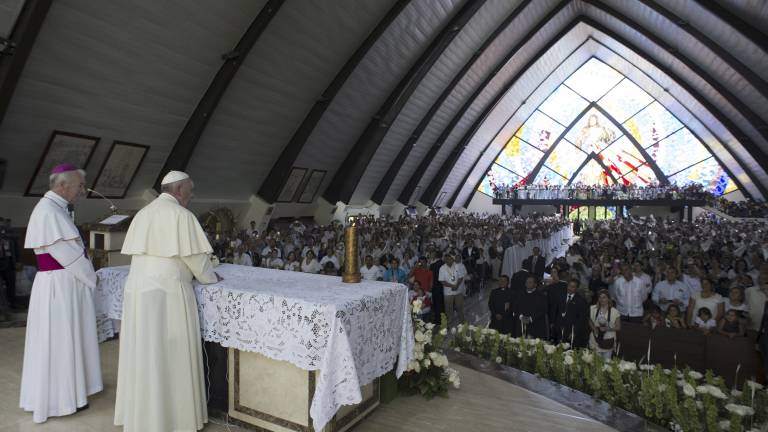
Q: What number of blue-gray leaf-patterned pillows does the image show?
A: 0